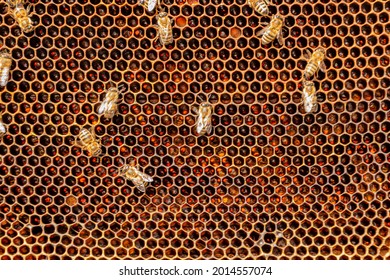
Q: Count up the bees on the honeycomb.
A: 13